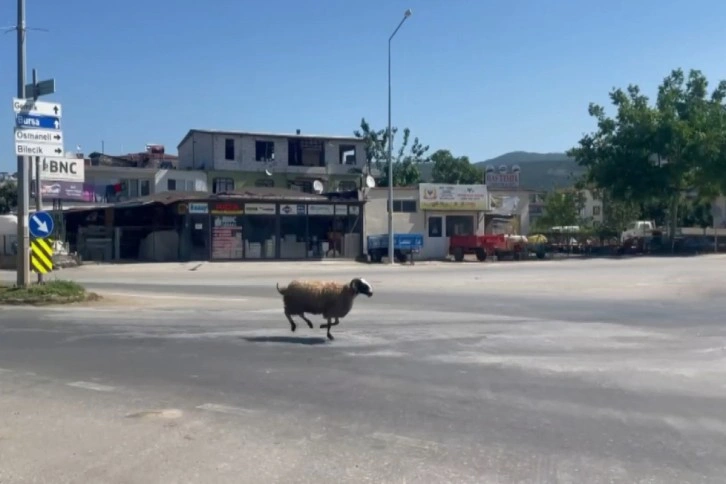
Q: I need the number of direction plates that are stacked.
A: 4